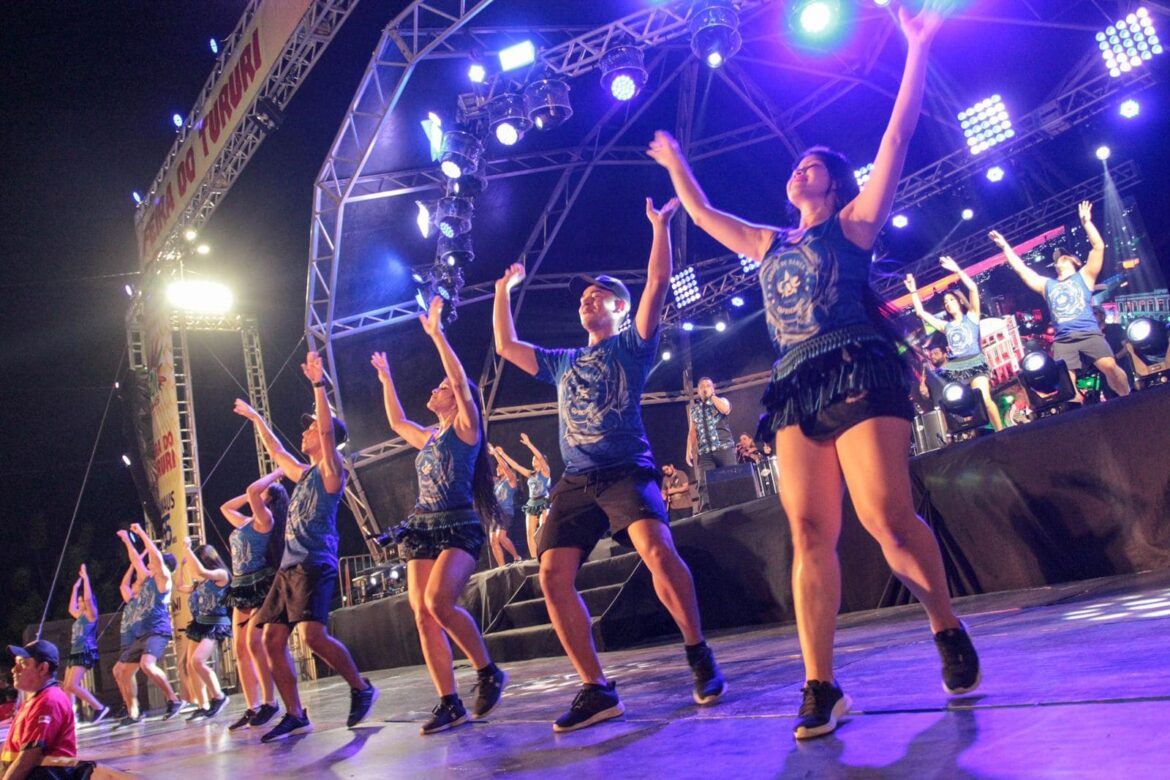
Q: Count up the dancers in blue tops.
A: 13